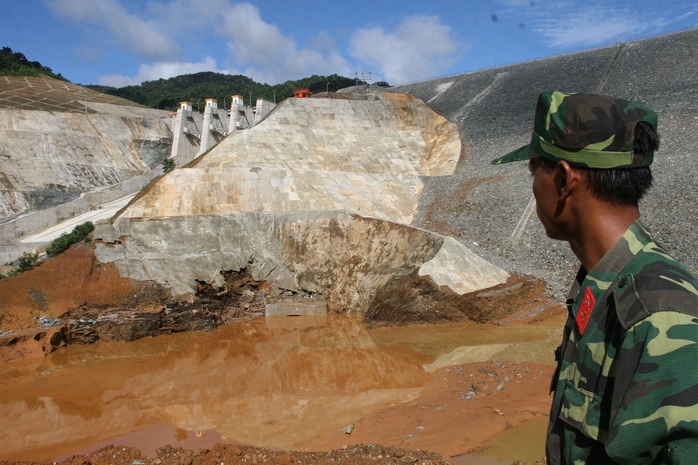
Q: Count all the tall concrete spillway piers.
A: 4